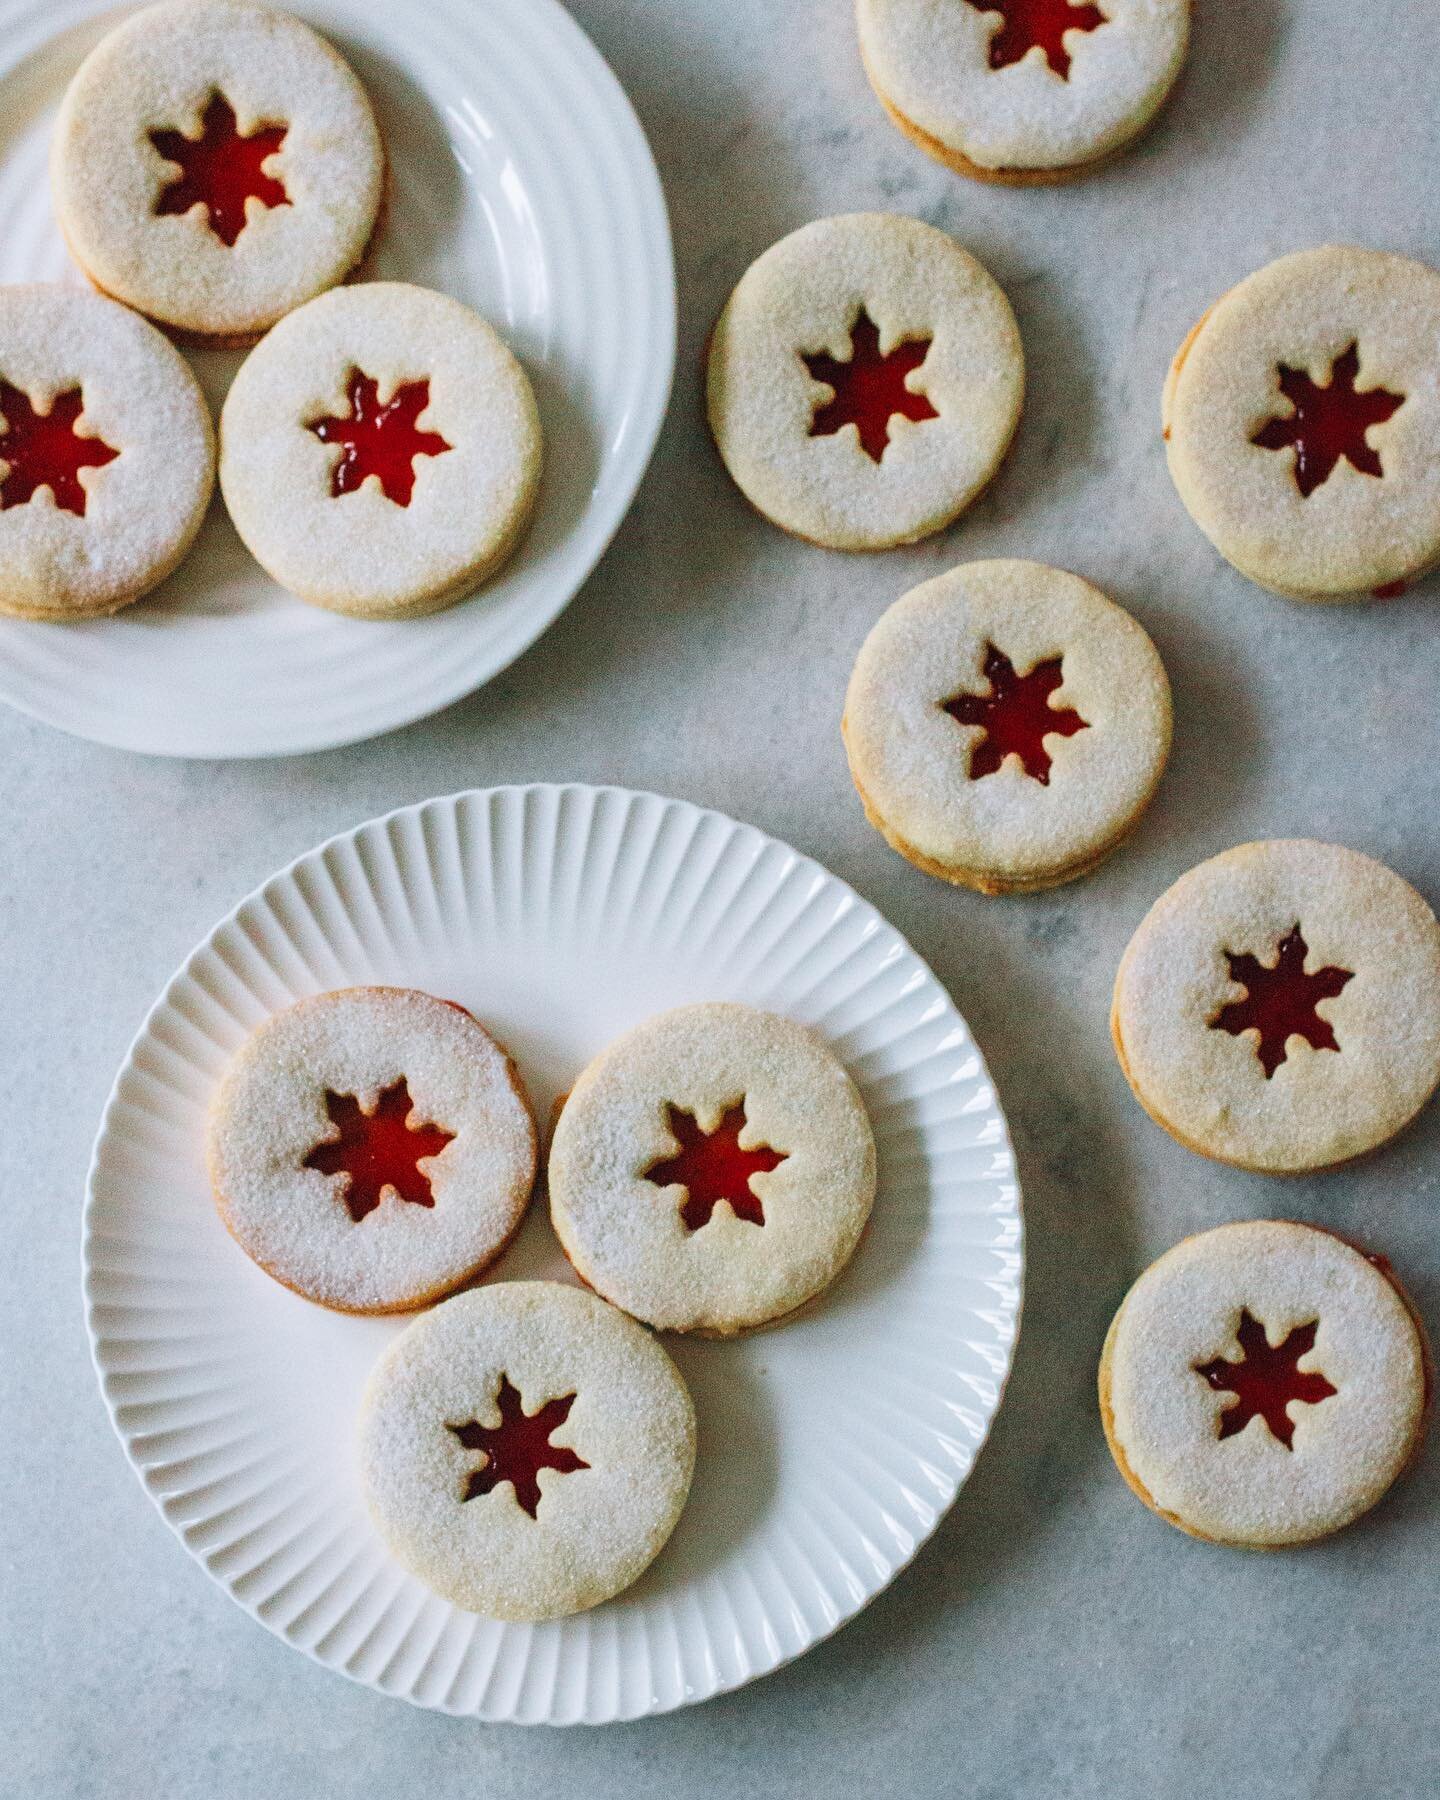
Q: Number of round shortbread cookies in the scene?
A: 12